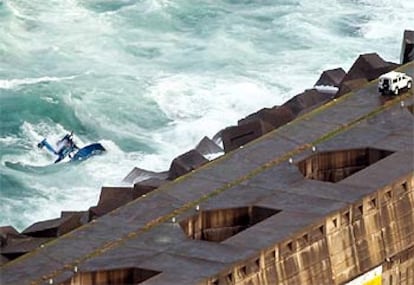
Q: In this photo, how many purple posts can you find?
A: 0